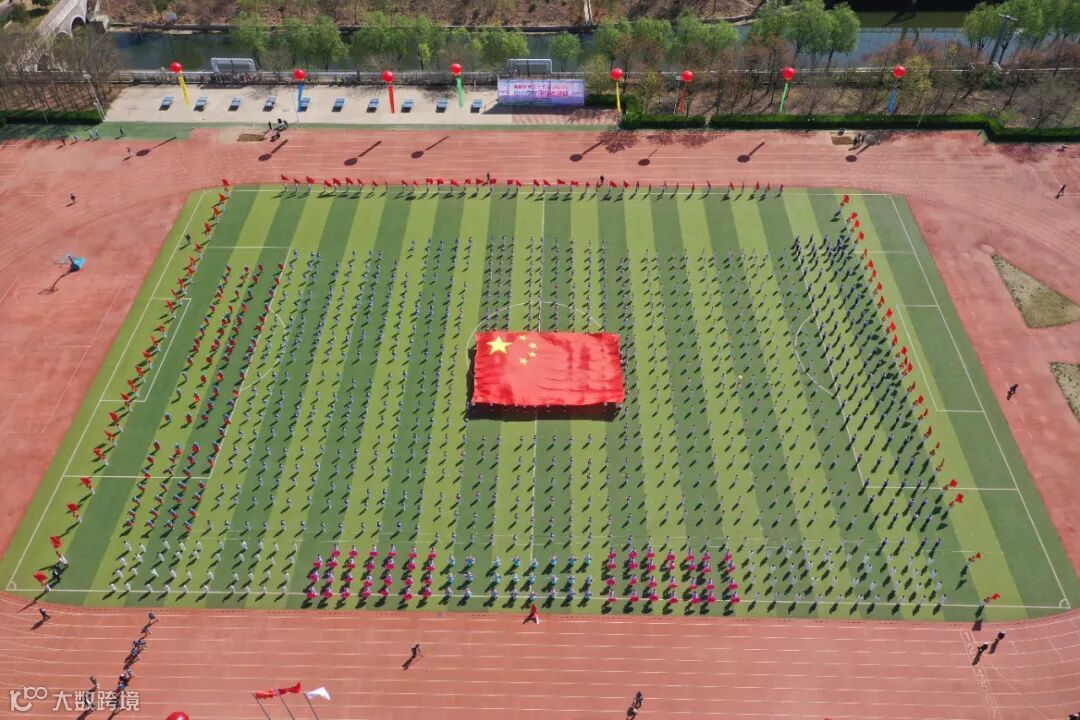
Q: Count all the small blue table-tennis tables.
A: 10